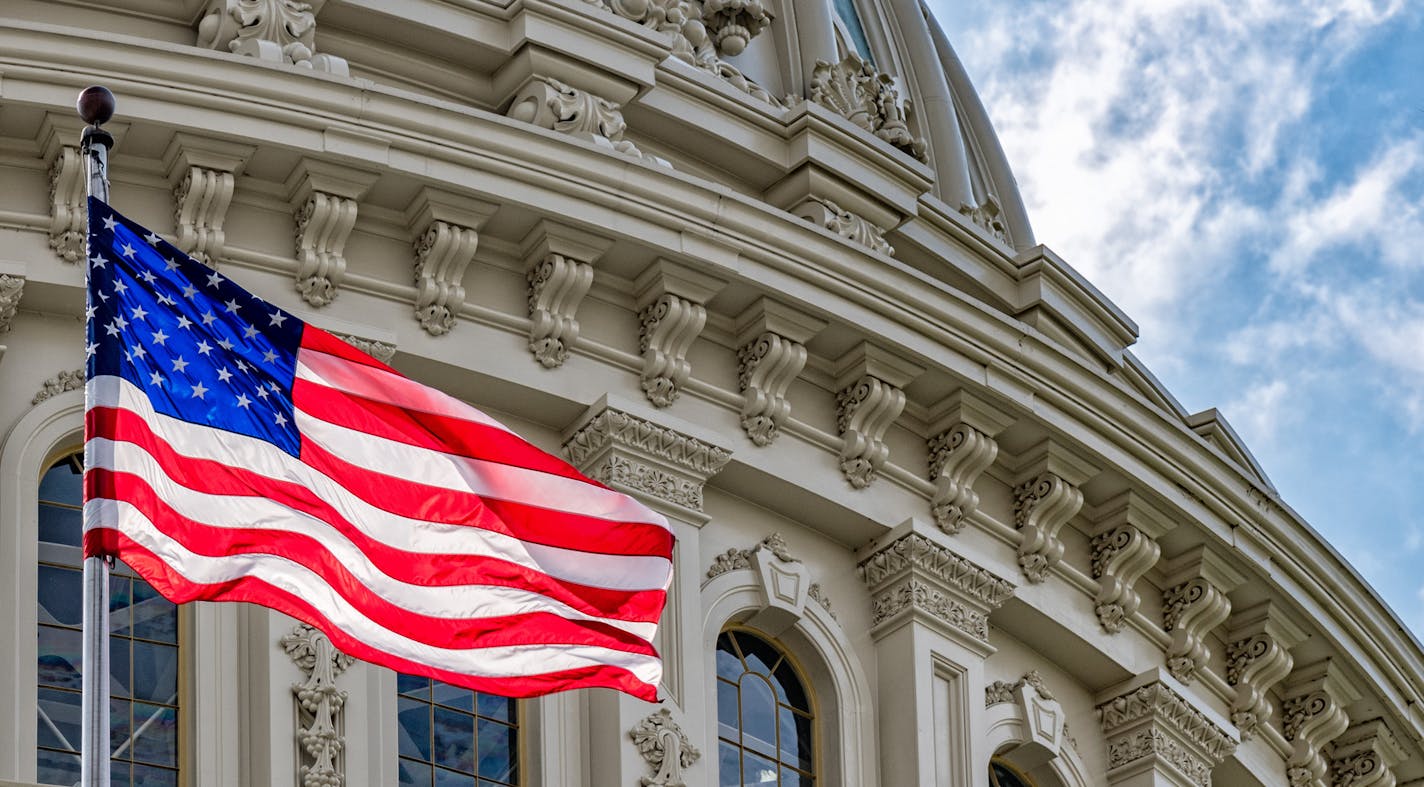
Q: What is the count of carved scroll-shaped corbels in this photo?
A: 15